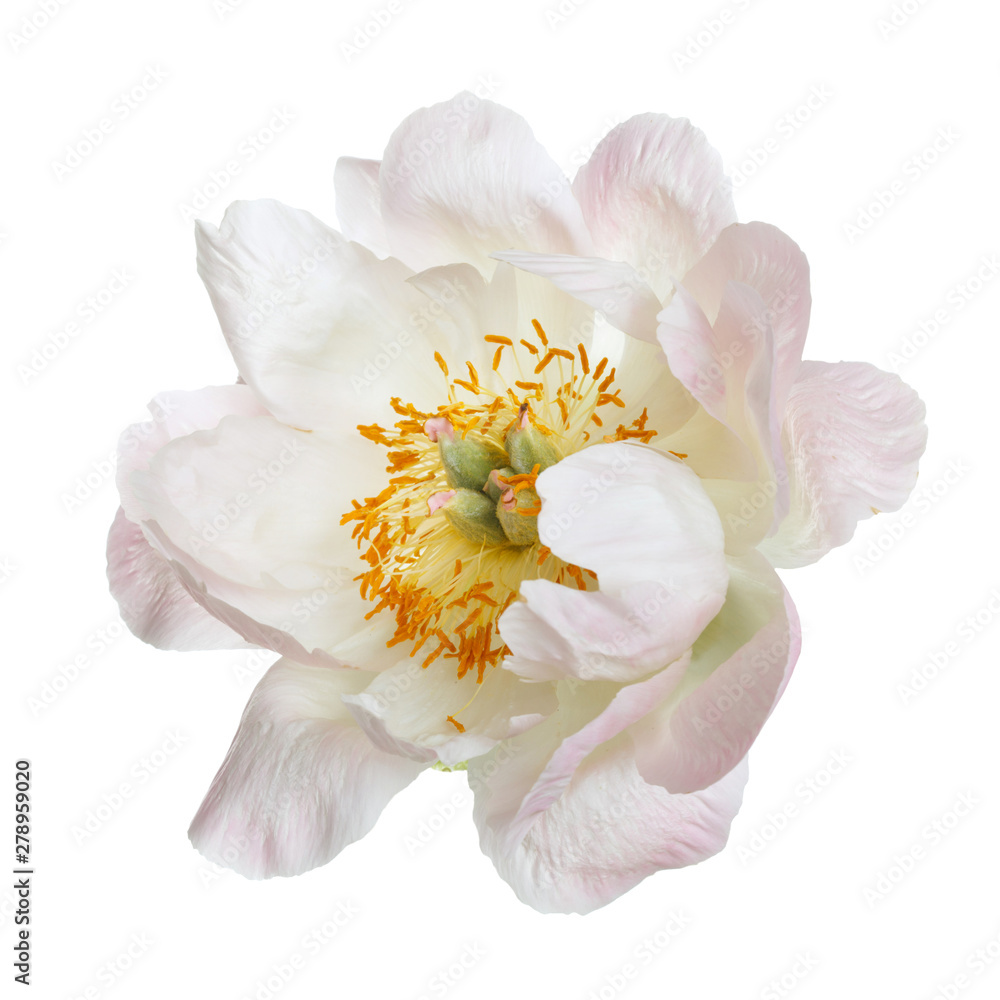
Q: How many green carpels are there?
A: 5